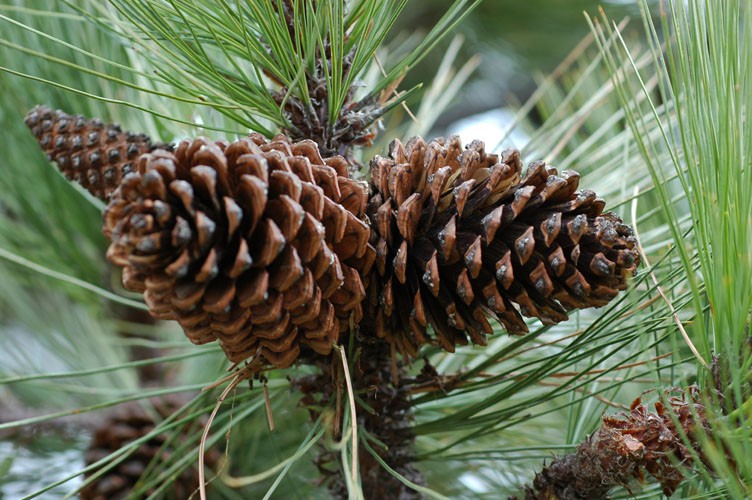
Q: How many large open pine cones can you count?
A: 2